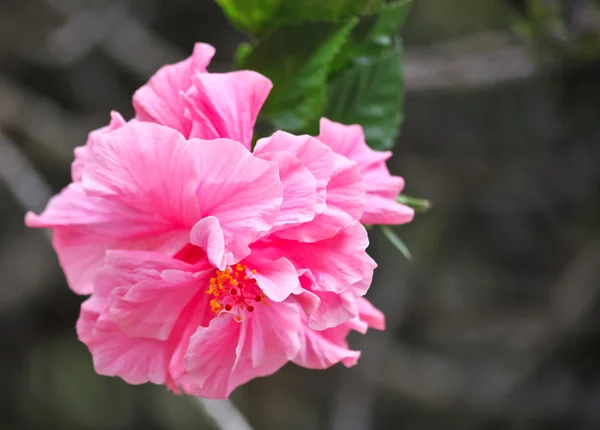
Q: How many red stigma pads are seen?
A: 5